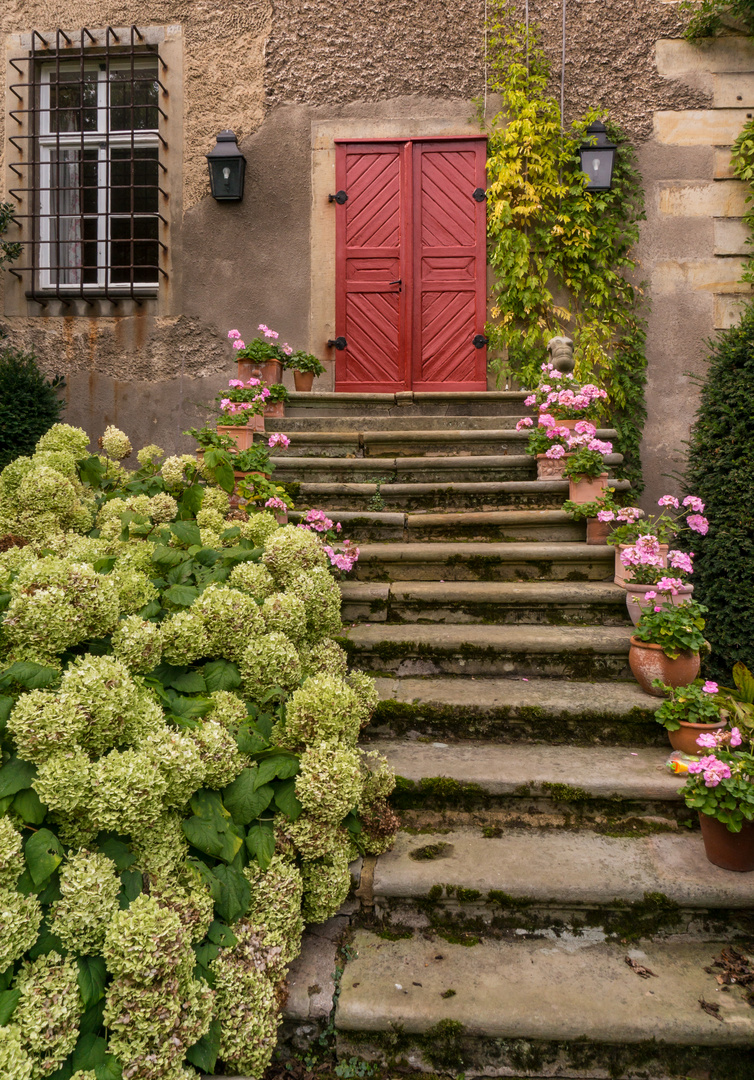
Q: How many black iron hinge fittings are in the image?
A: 4